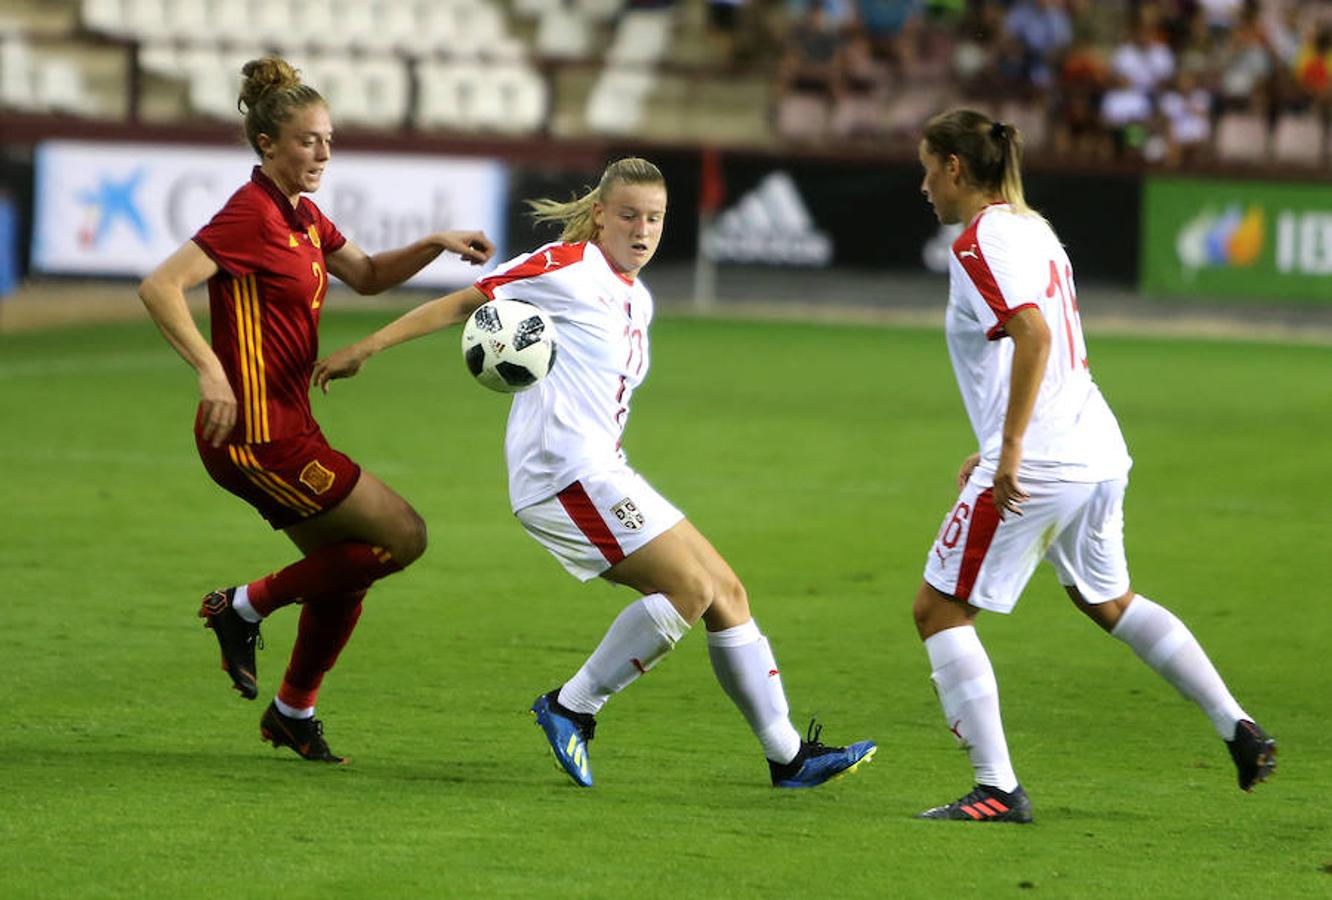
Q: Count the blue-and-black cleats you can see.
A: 2